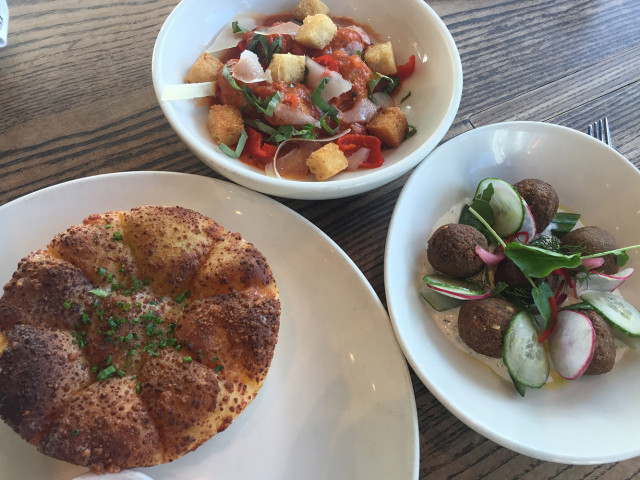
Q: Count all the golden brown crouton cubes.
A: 8